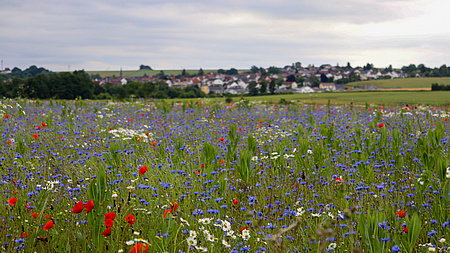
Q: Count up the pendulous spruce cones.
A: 0